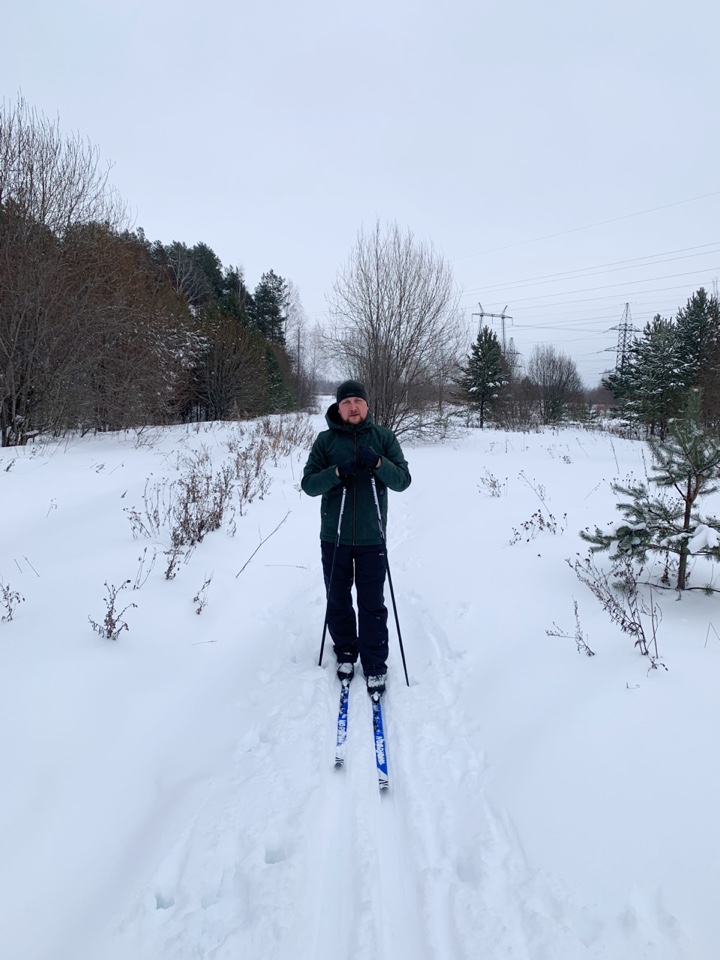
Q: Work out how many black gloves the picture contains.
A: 2